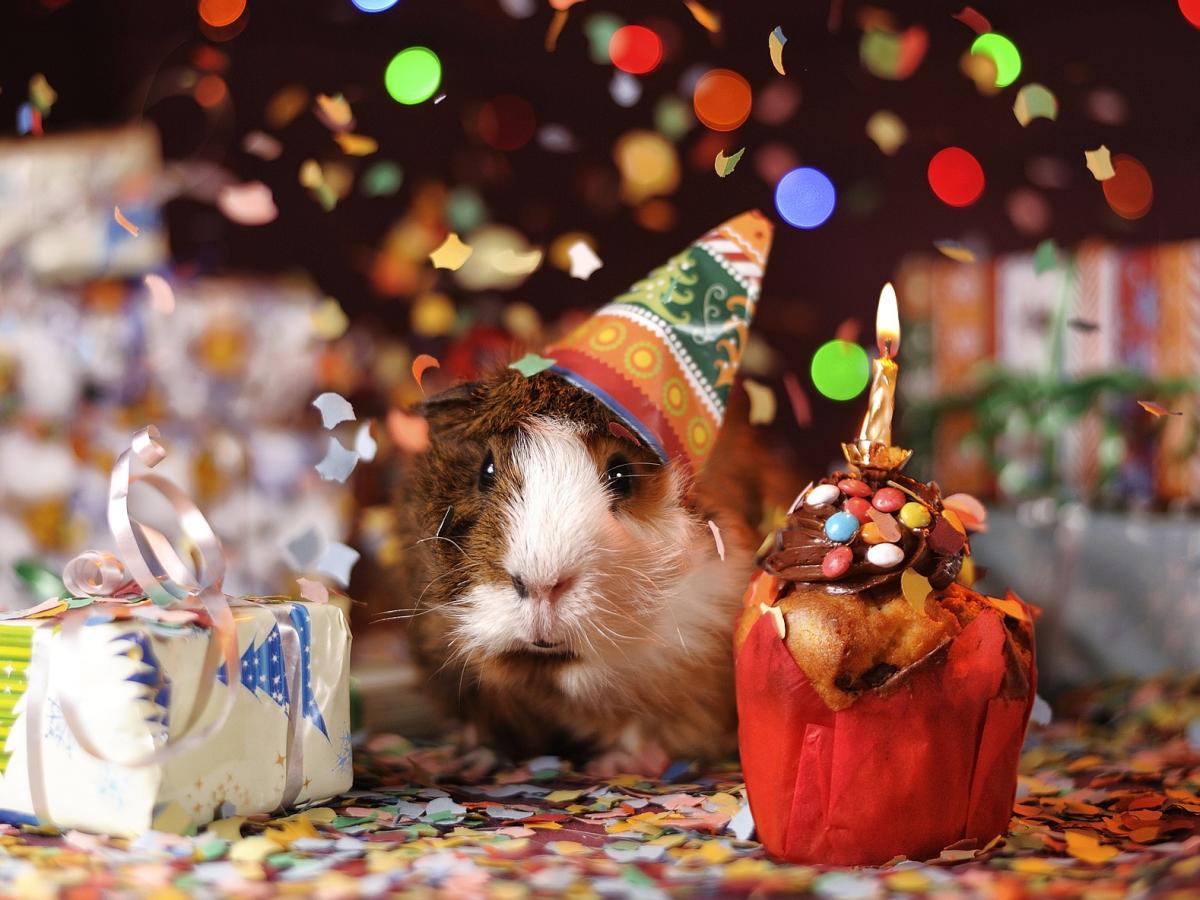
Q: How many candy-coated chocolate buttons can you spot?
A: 9